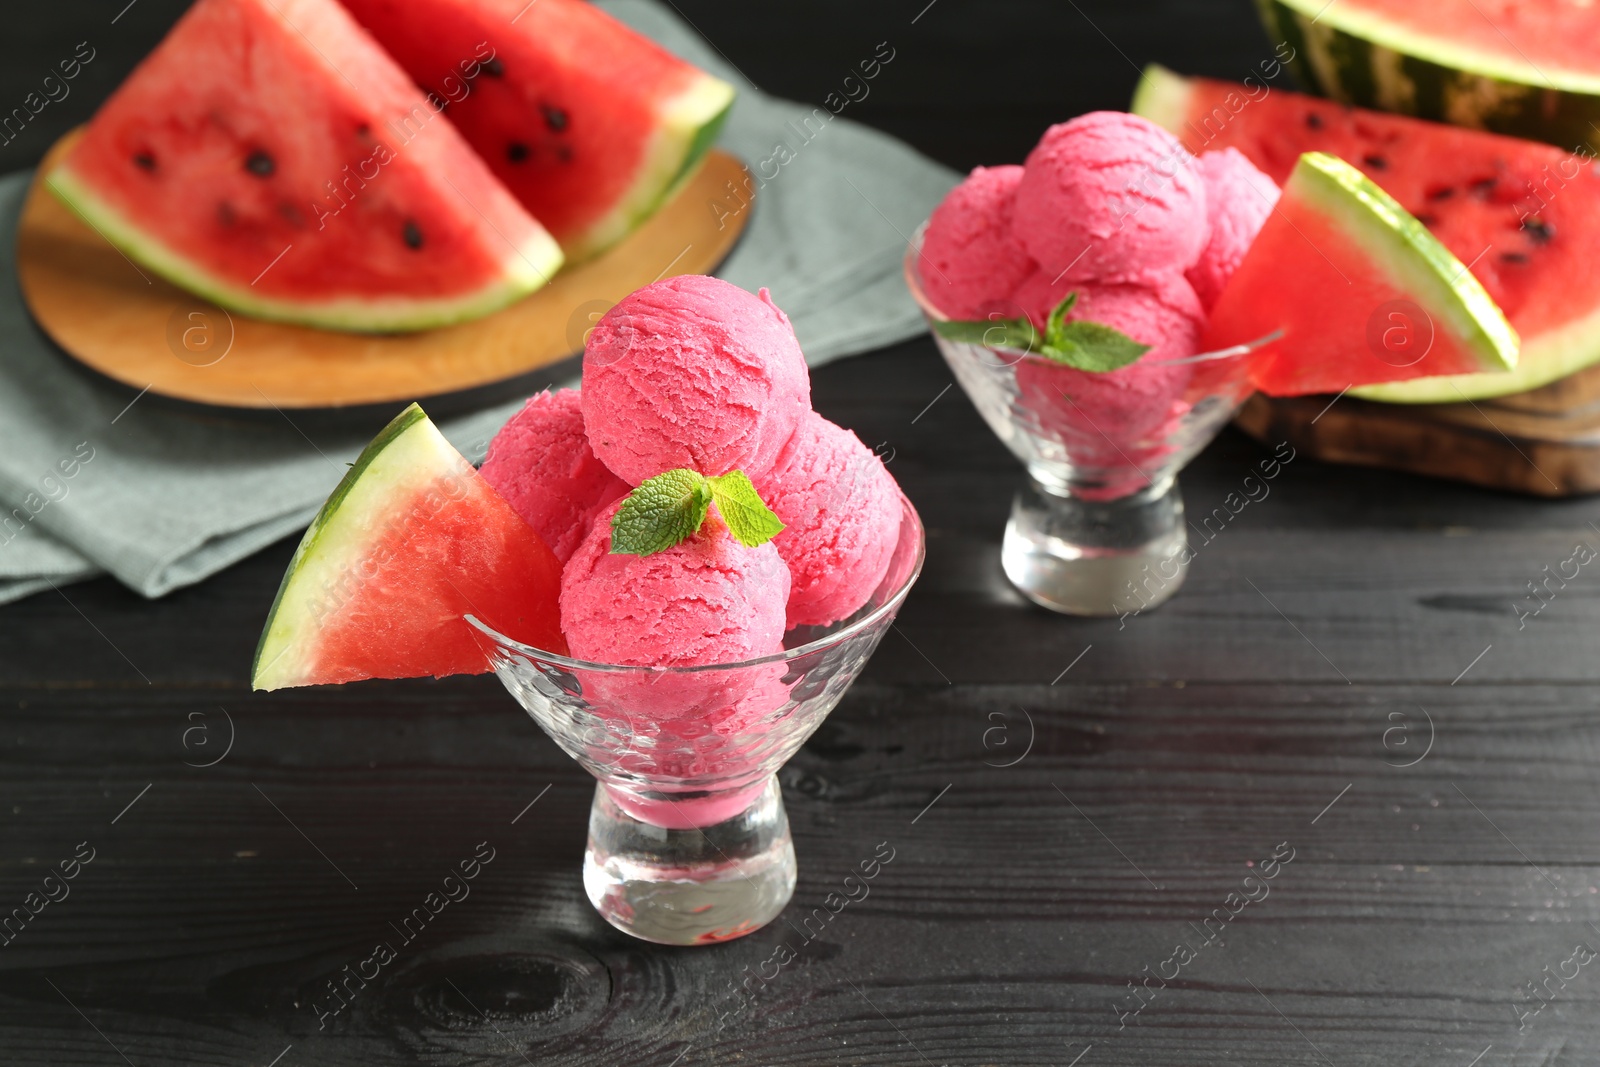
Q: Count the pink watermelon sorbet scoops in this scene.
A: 8